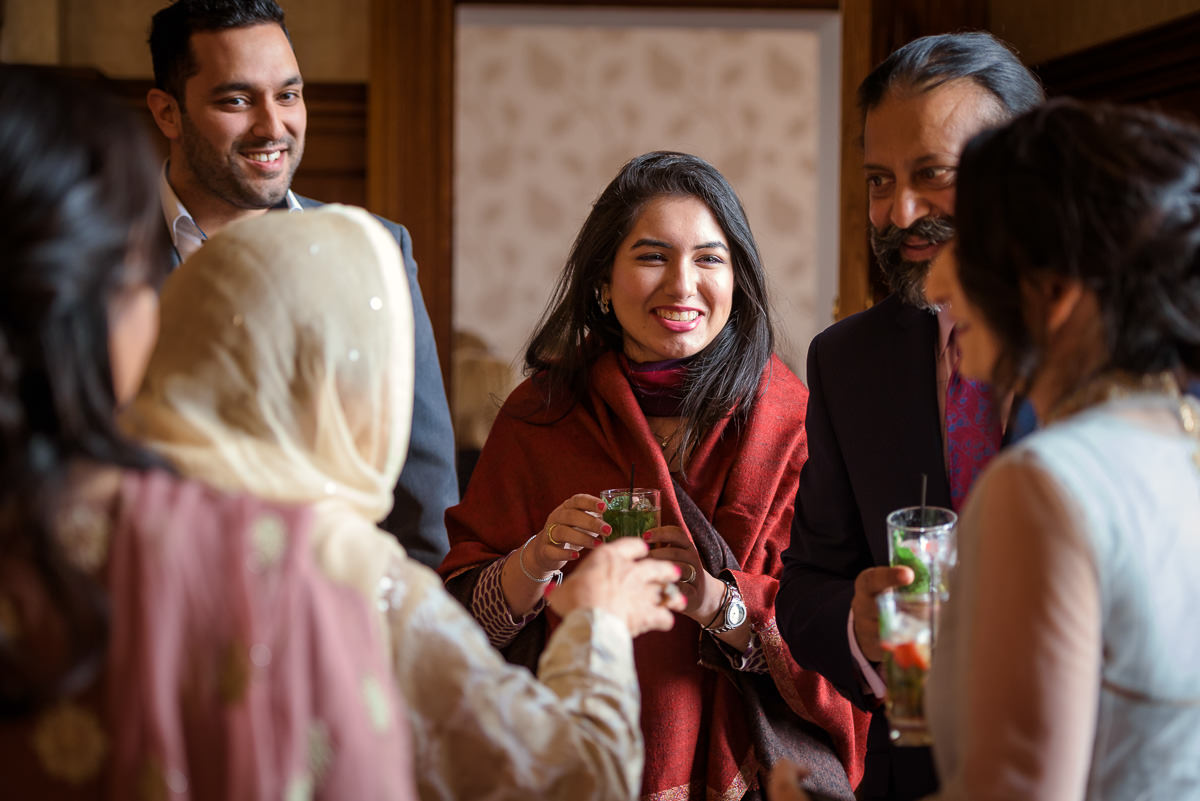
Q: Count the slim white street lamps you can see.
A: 0